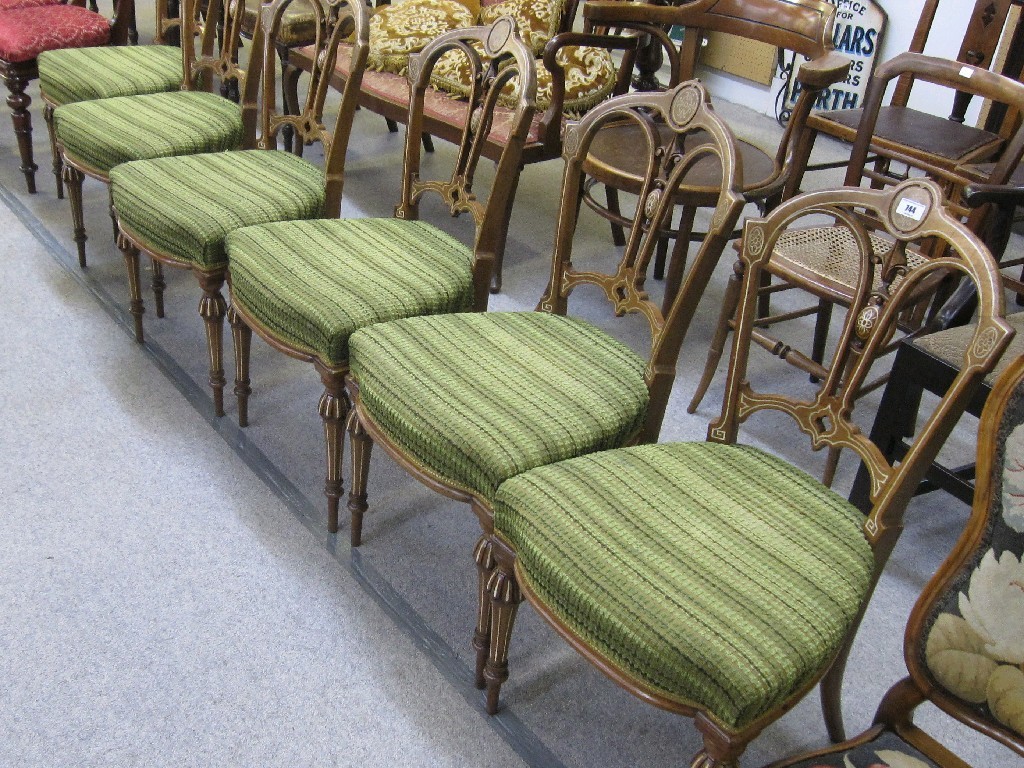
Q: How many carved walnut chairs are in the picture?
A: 6